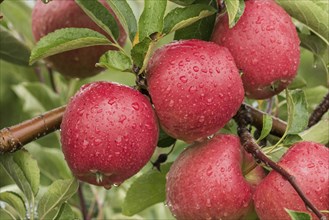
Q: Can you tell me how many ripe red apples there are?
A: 6